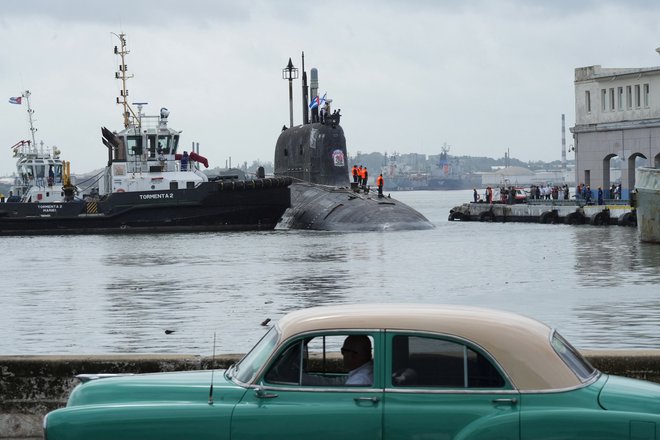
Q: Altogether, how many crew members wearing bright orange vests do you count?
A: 4